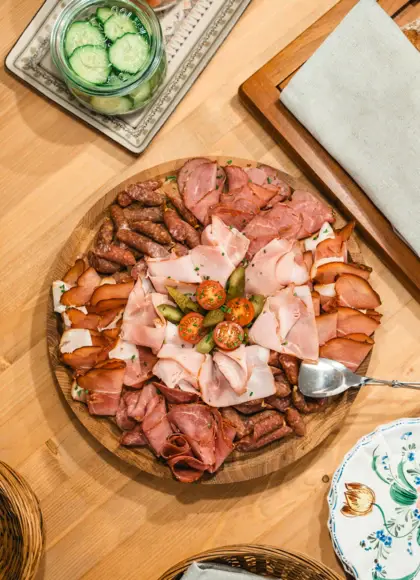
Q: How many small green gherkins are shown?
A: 6